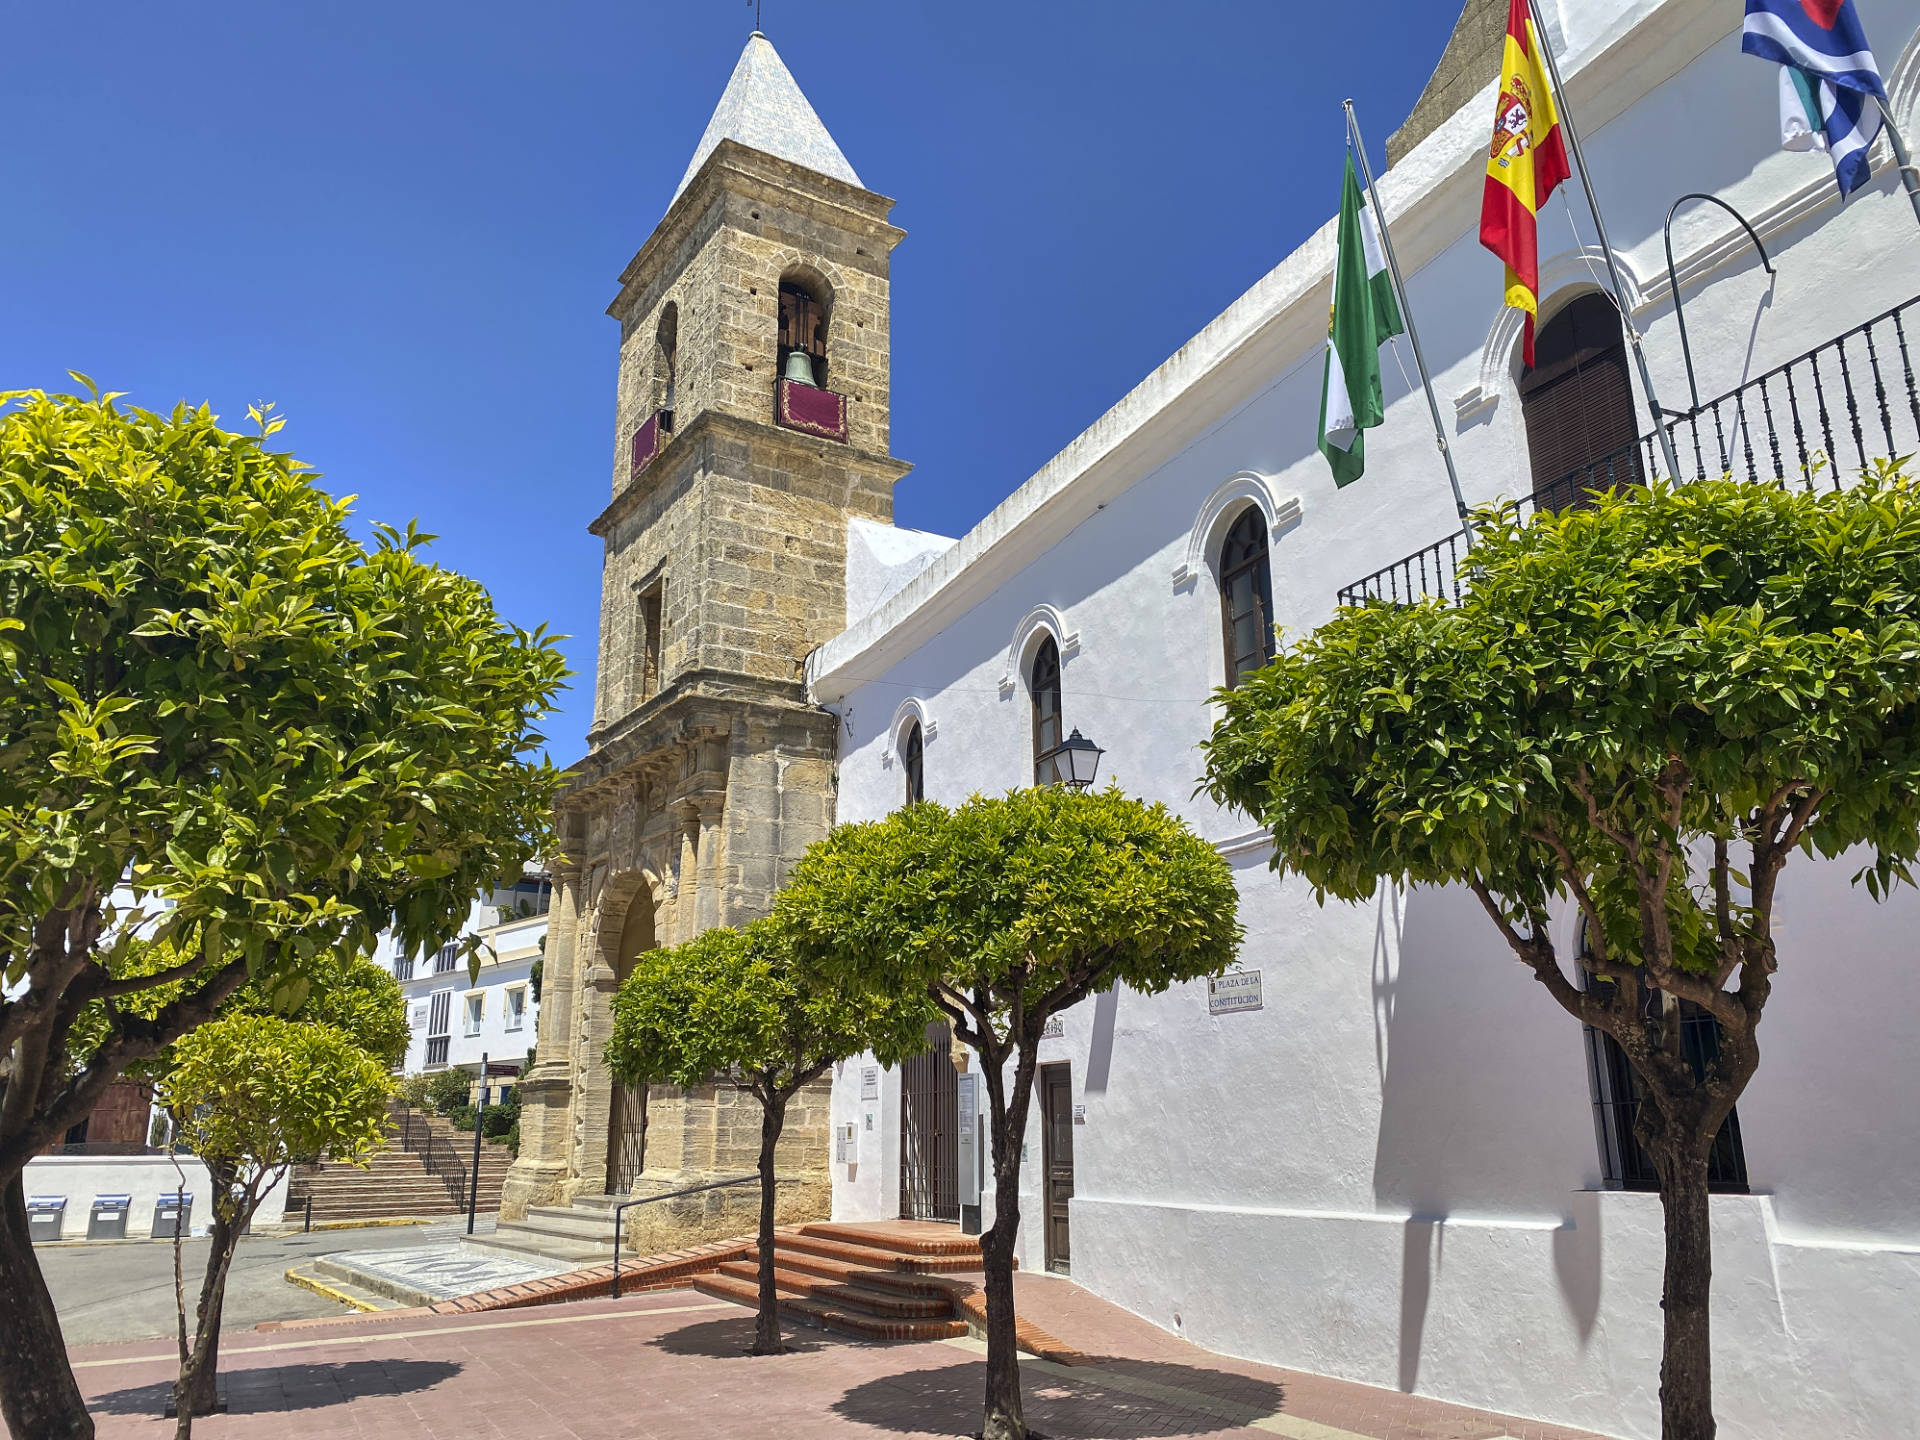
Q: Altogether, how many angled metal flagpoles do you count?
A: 3